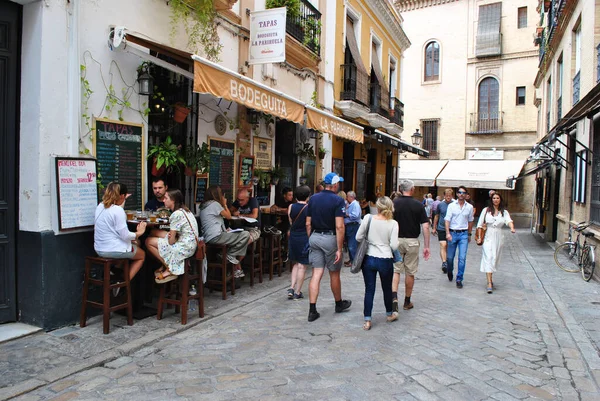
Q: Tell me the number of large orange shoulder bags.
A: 1